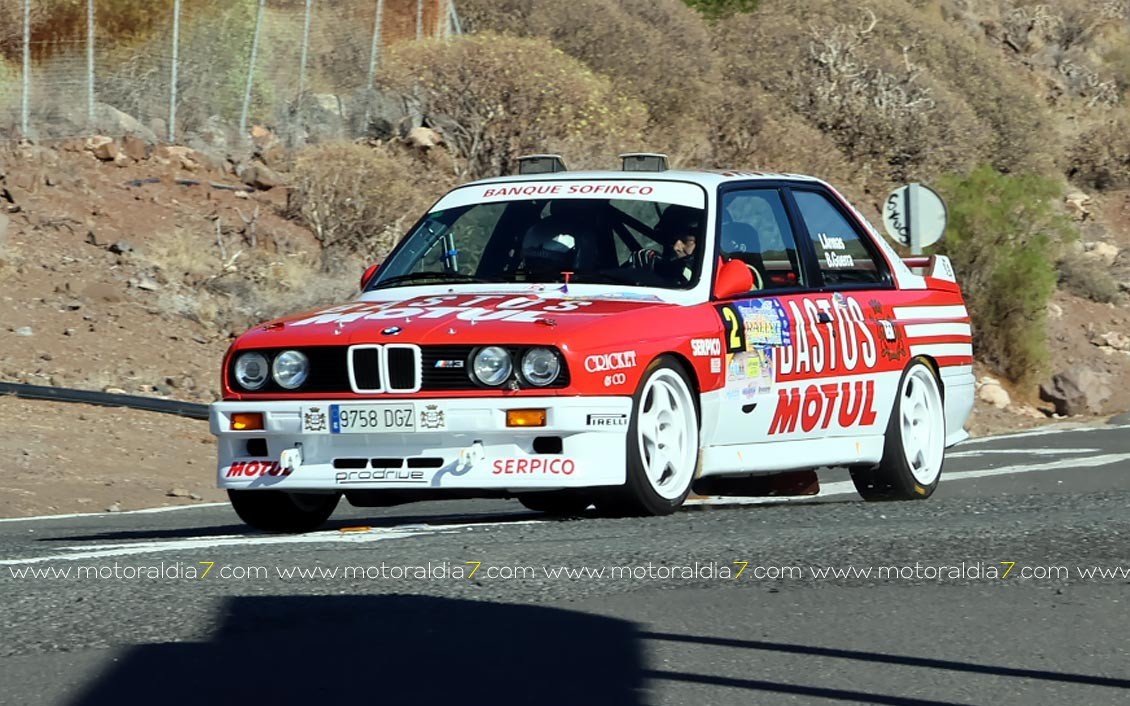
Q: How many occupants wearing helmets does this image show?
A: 2